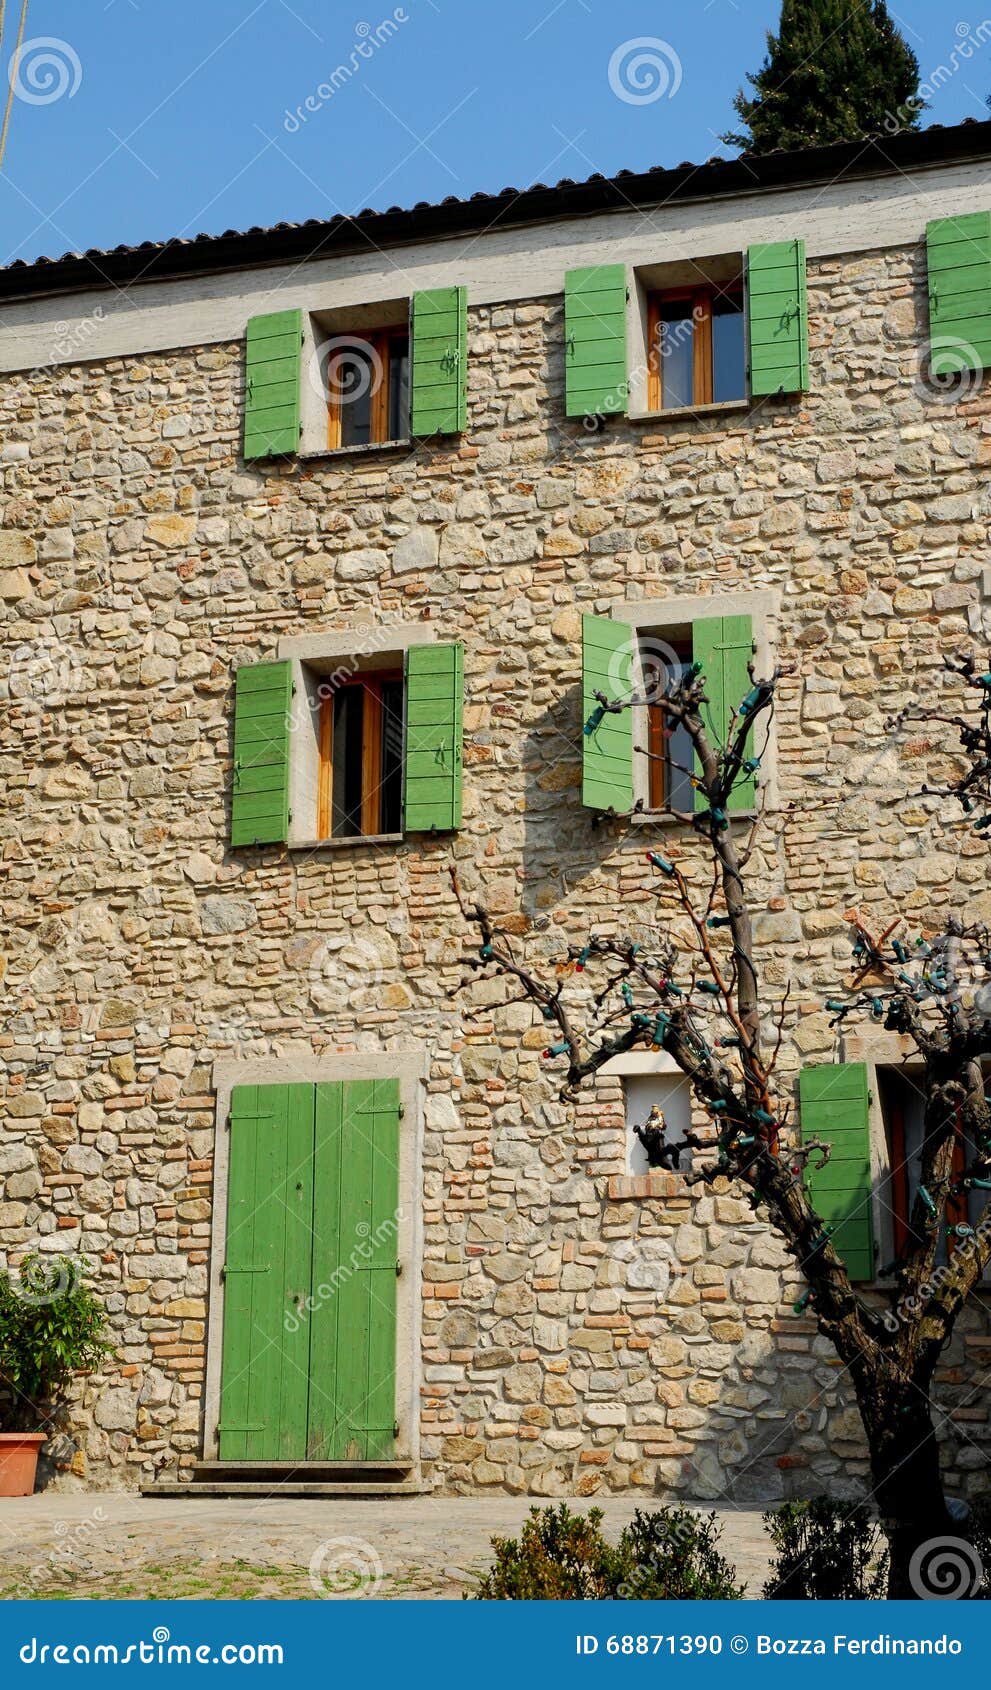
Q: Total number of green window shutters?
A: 10